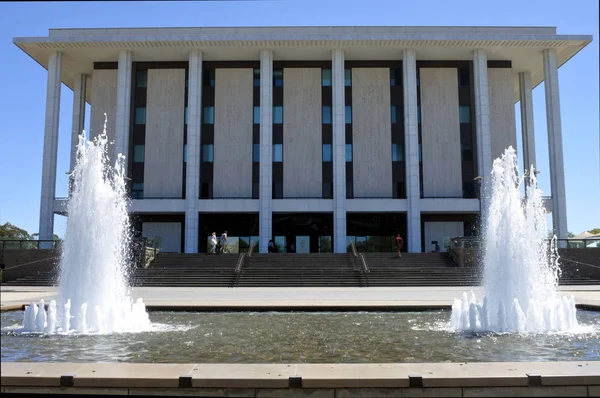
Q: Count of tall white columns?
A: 10